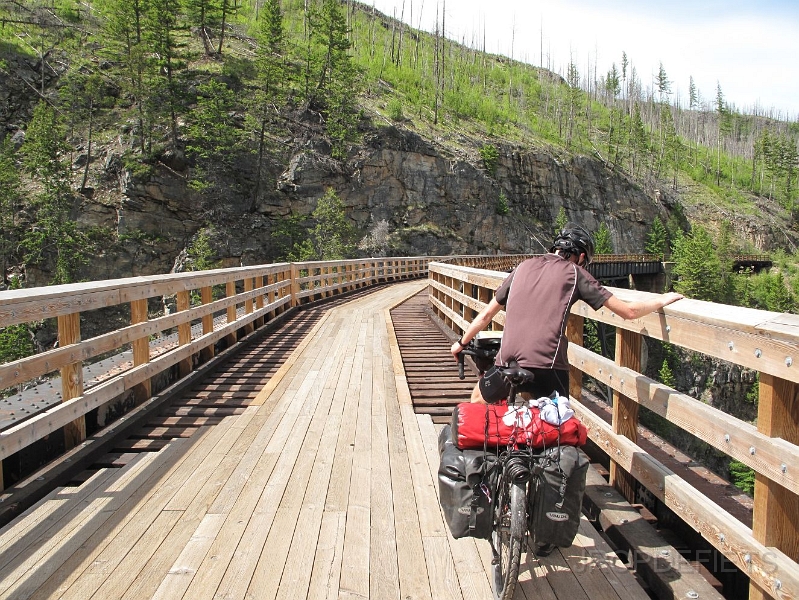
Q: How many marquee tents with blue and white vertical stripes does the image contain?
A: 0